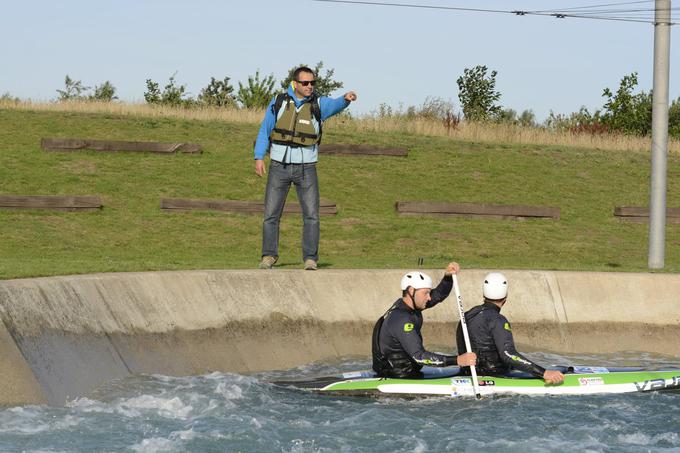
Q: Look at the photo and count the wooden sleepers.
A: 6